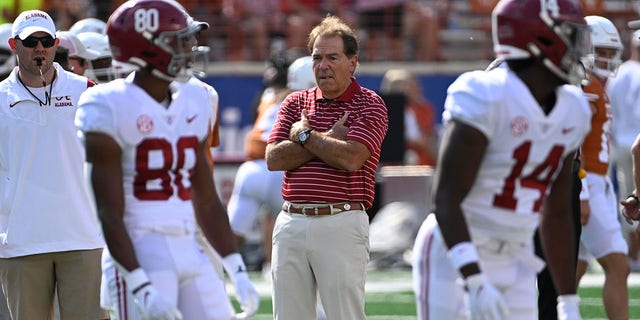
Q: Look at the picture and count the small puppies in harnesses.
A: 0